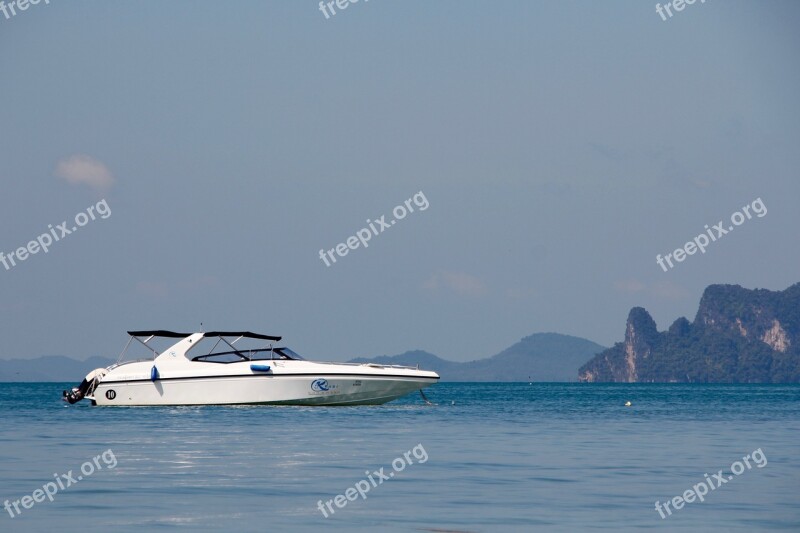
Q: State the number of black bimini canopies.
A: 2